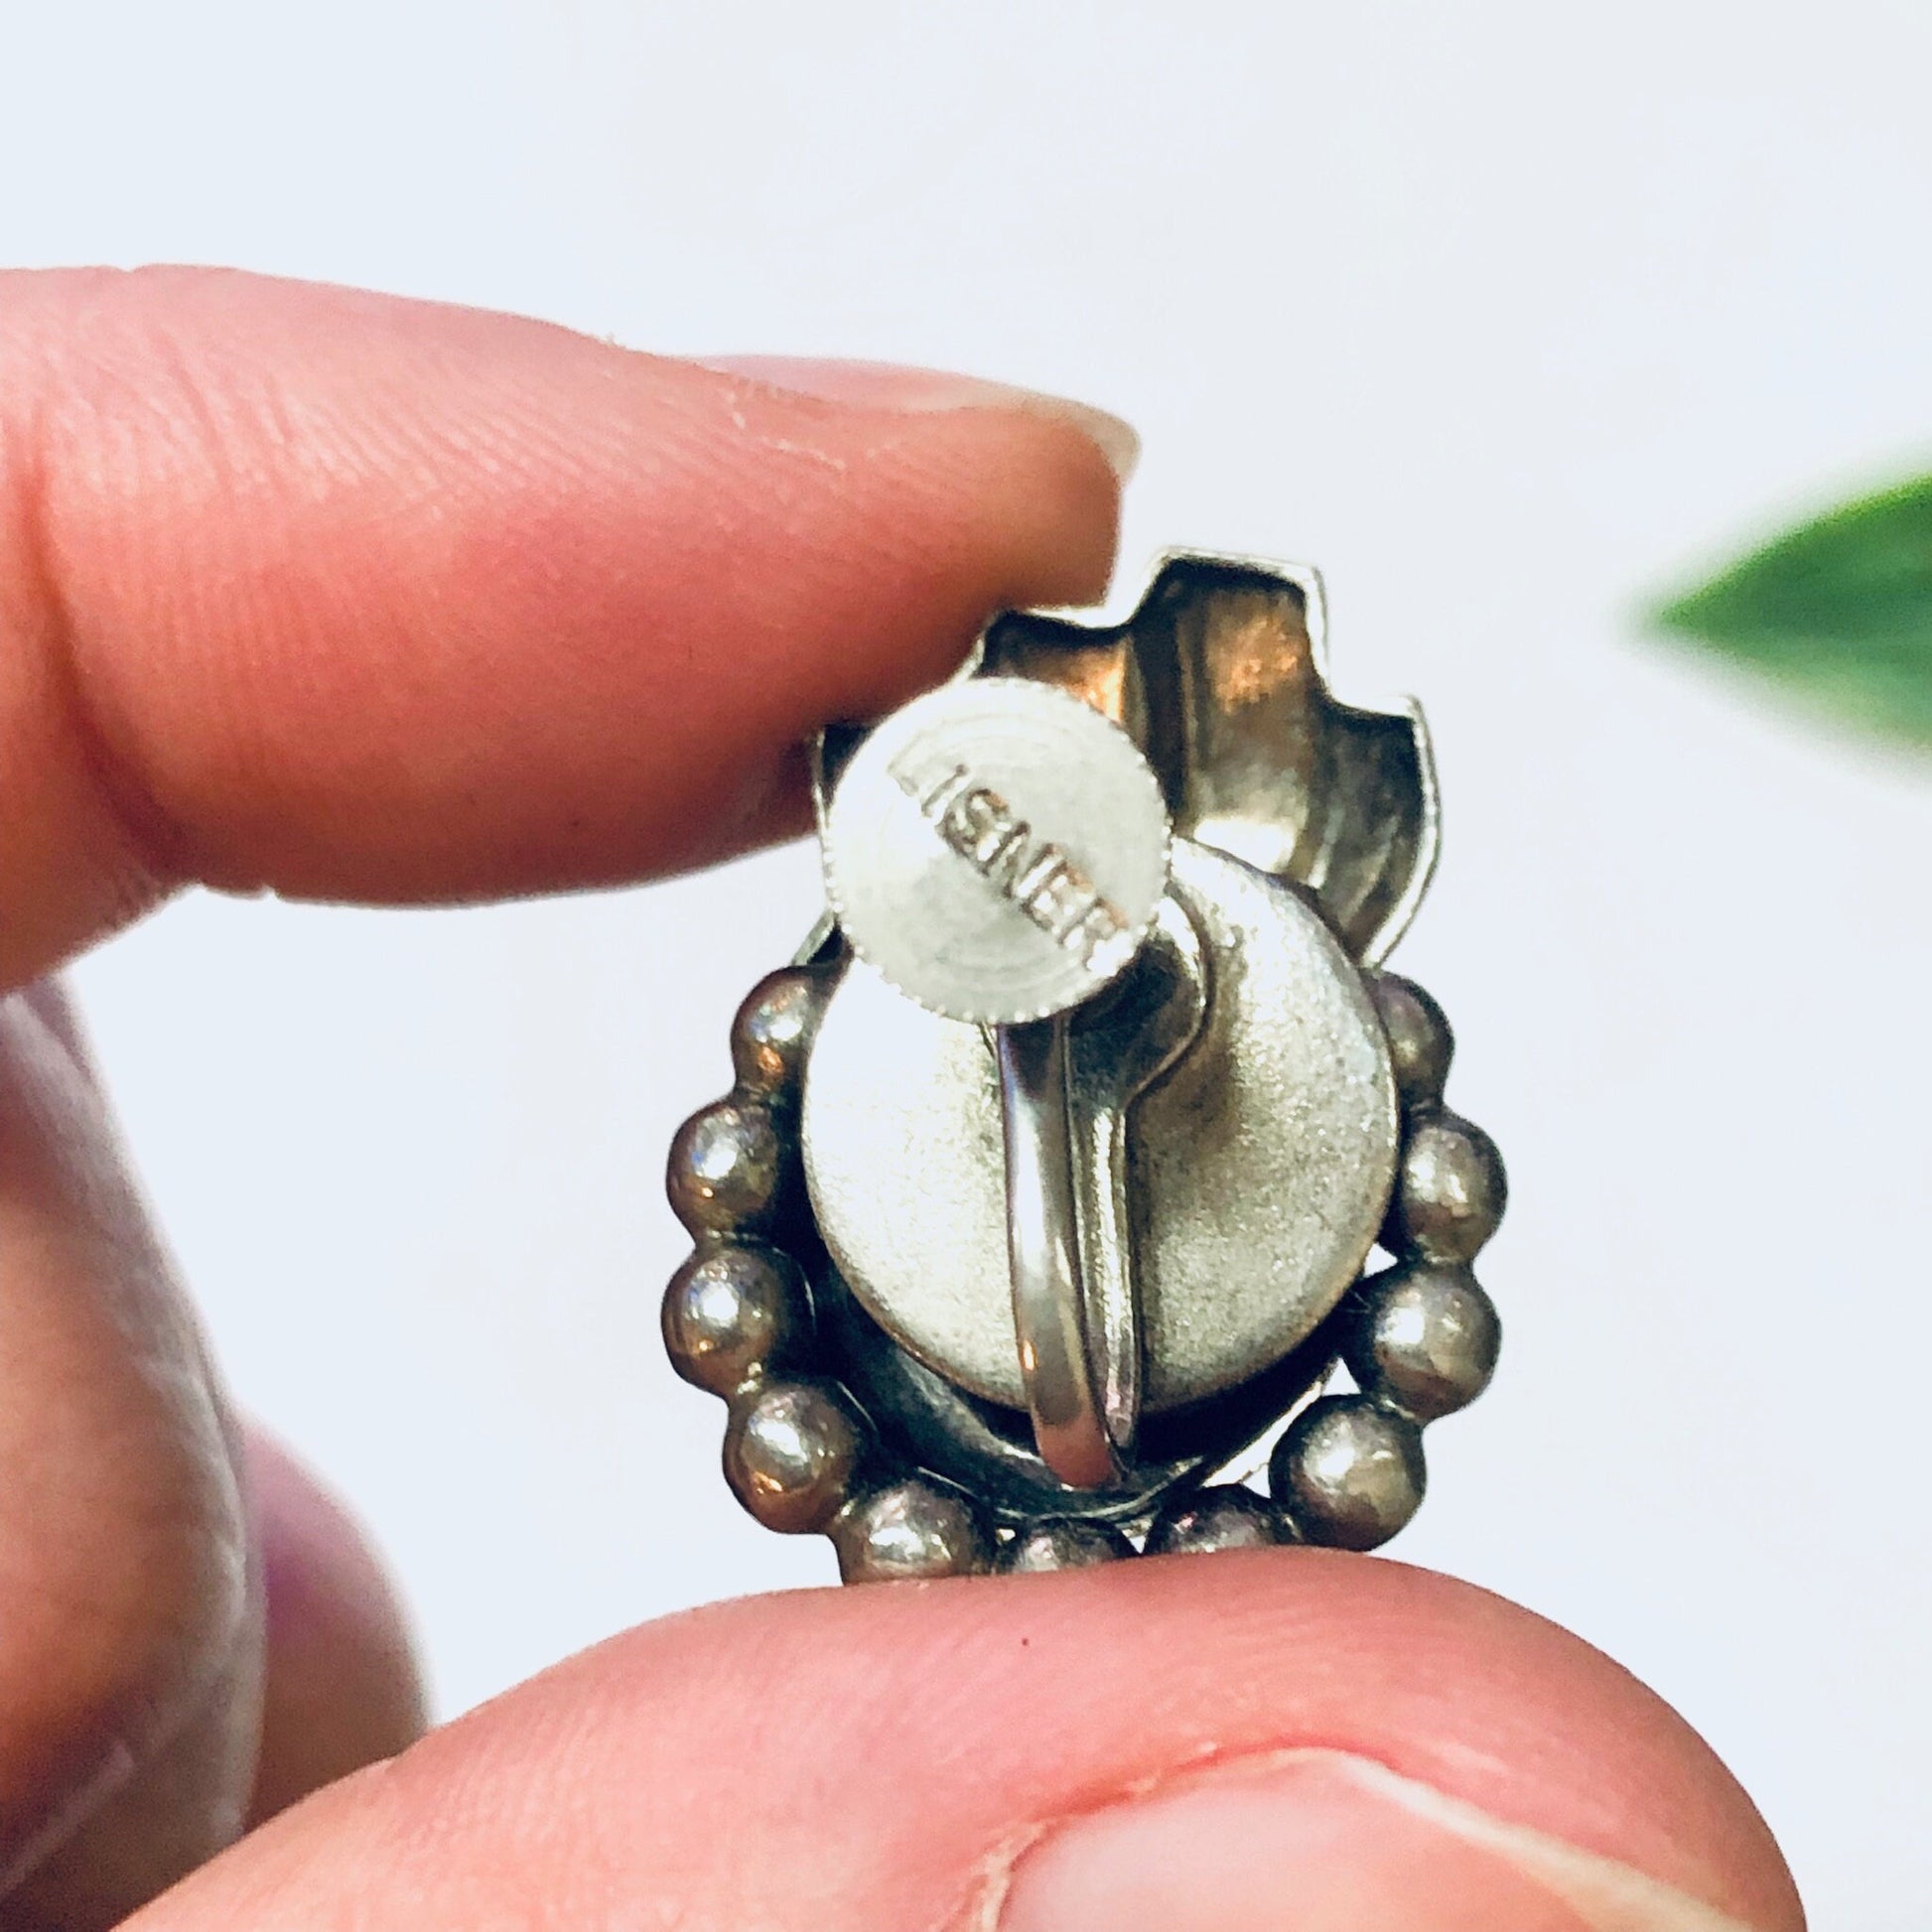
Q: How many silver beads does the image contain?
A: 11